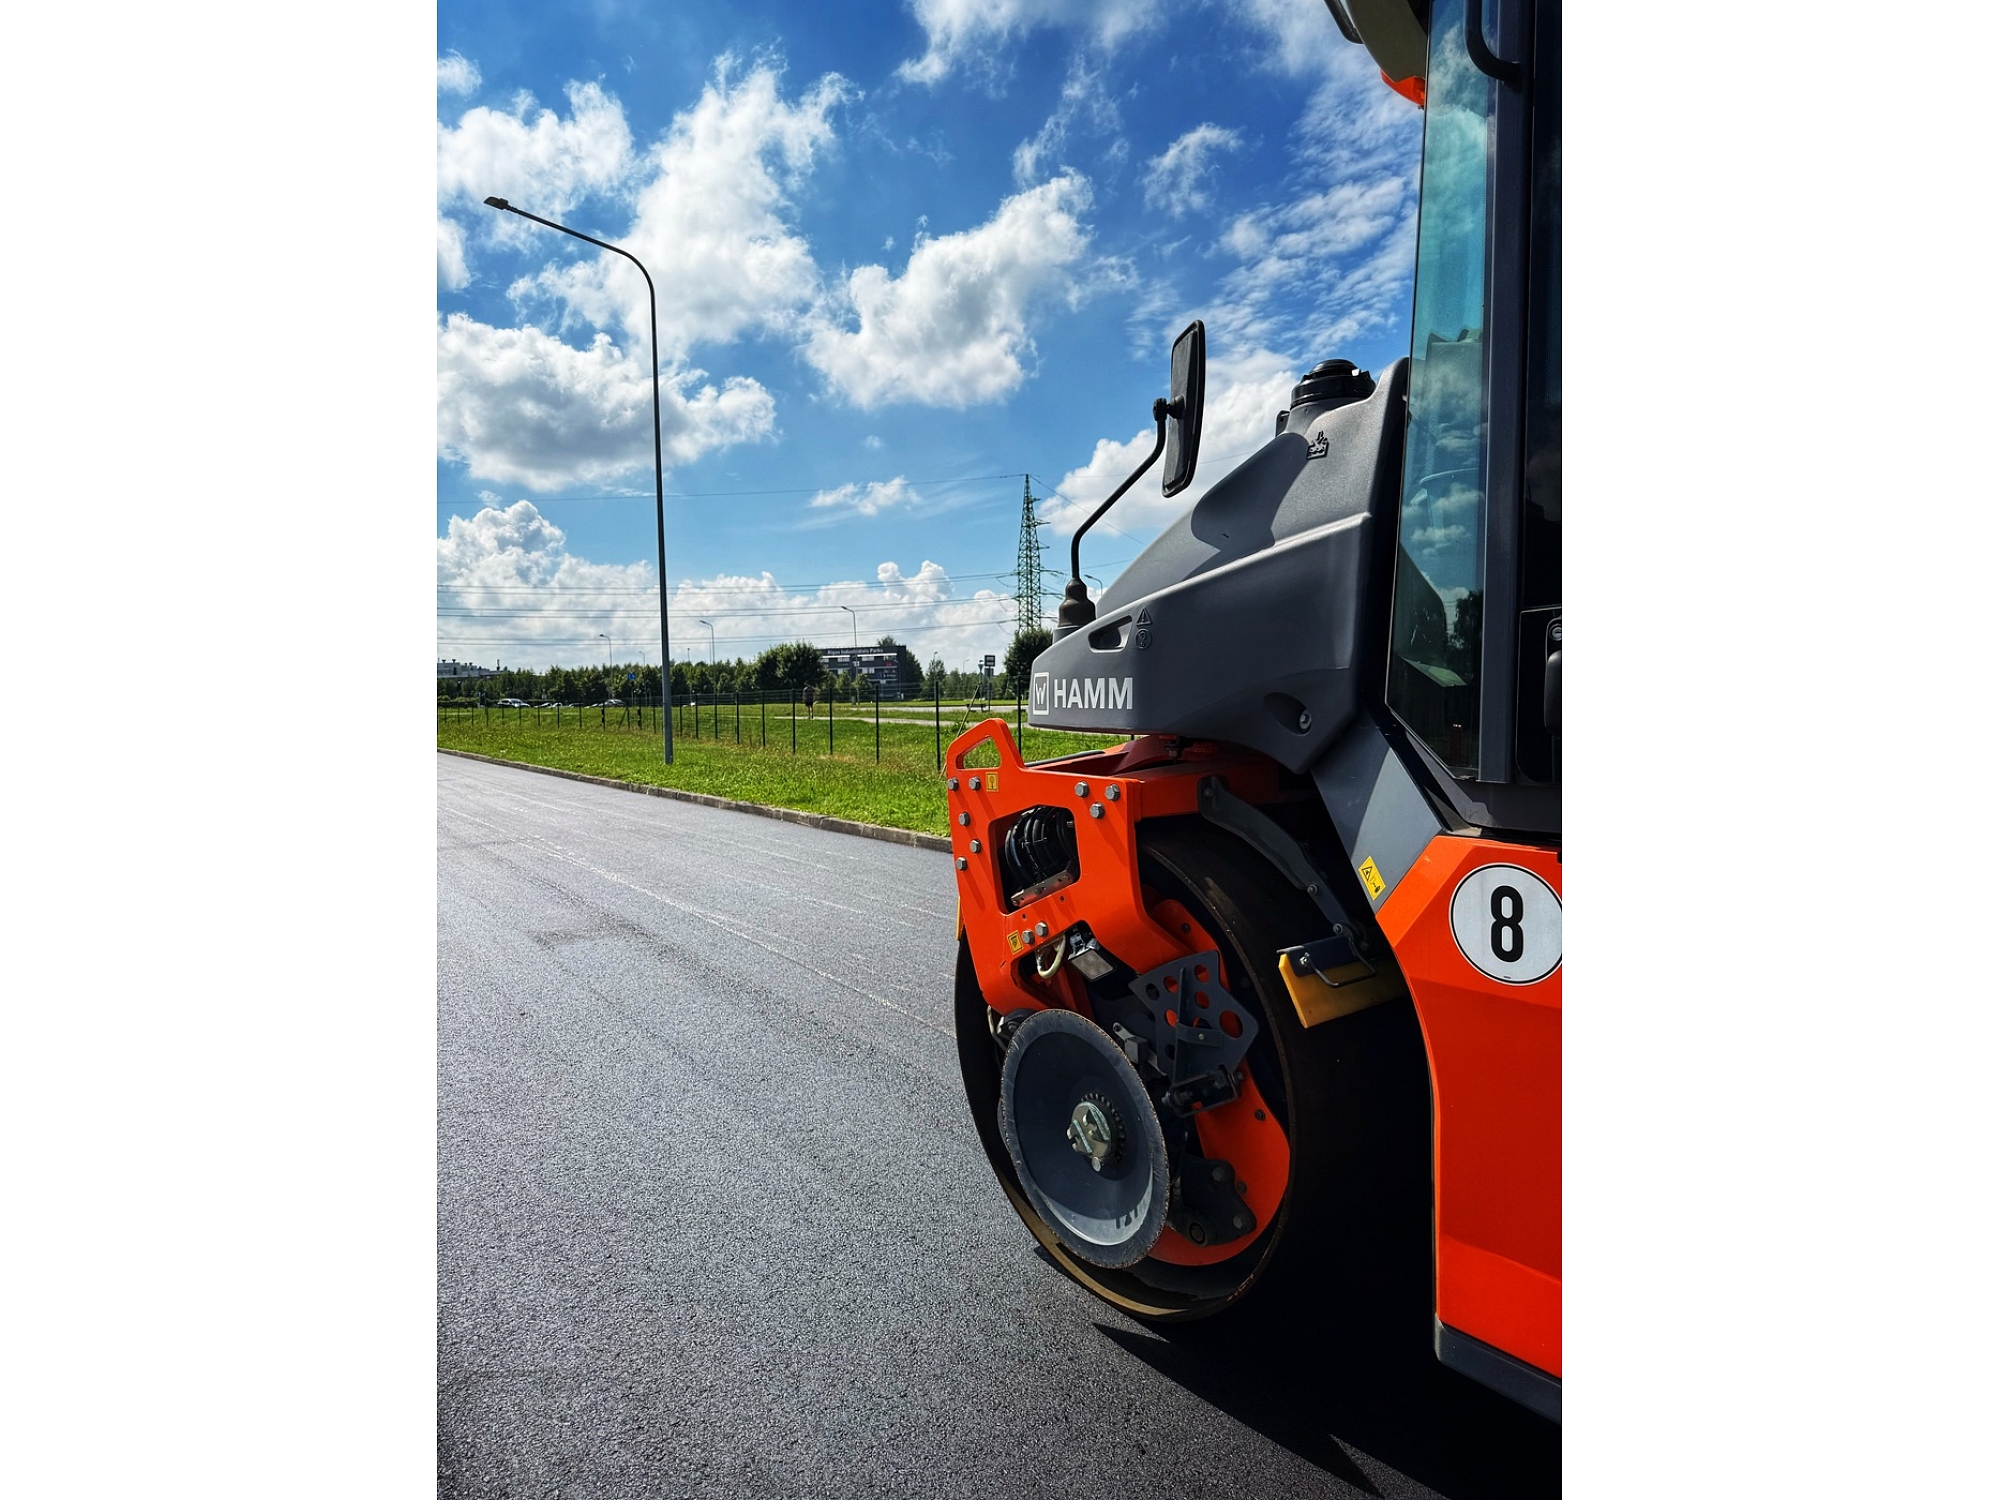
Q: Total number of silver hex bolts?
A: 10